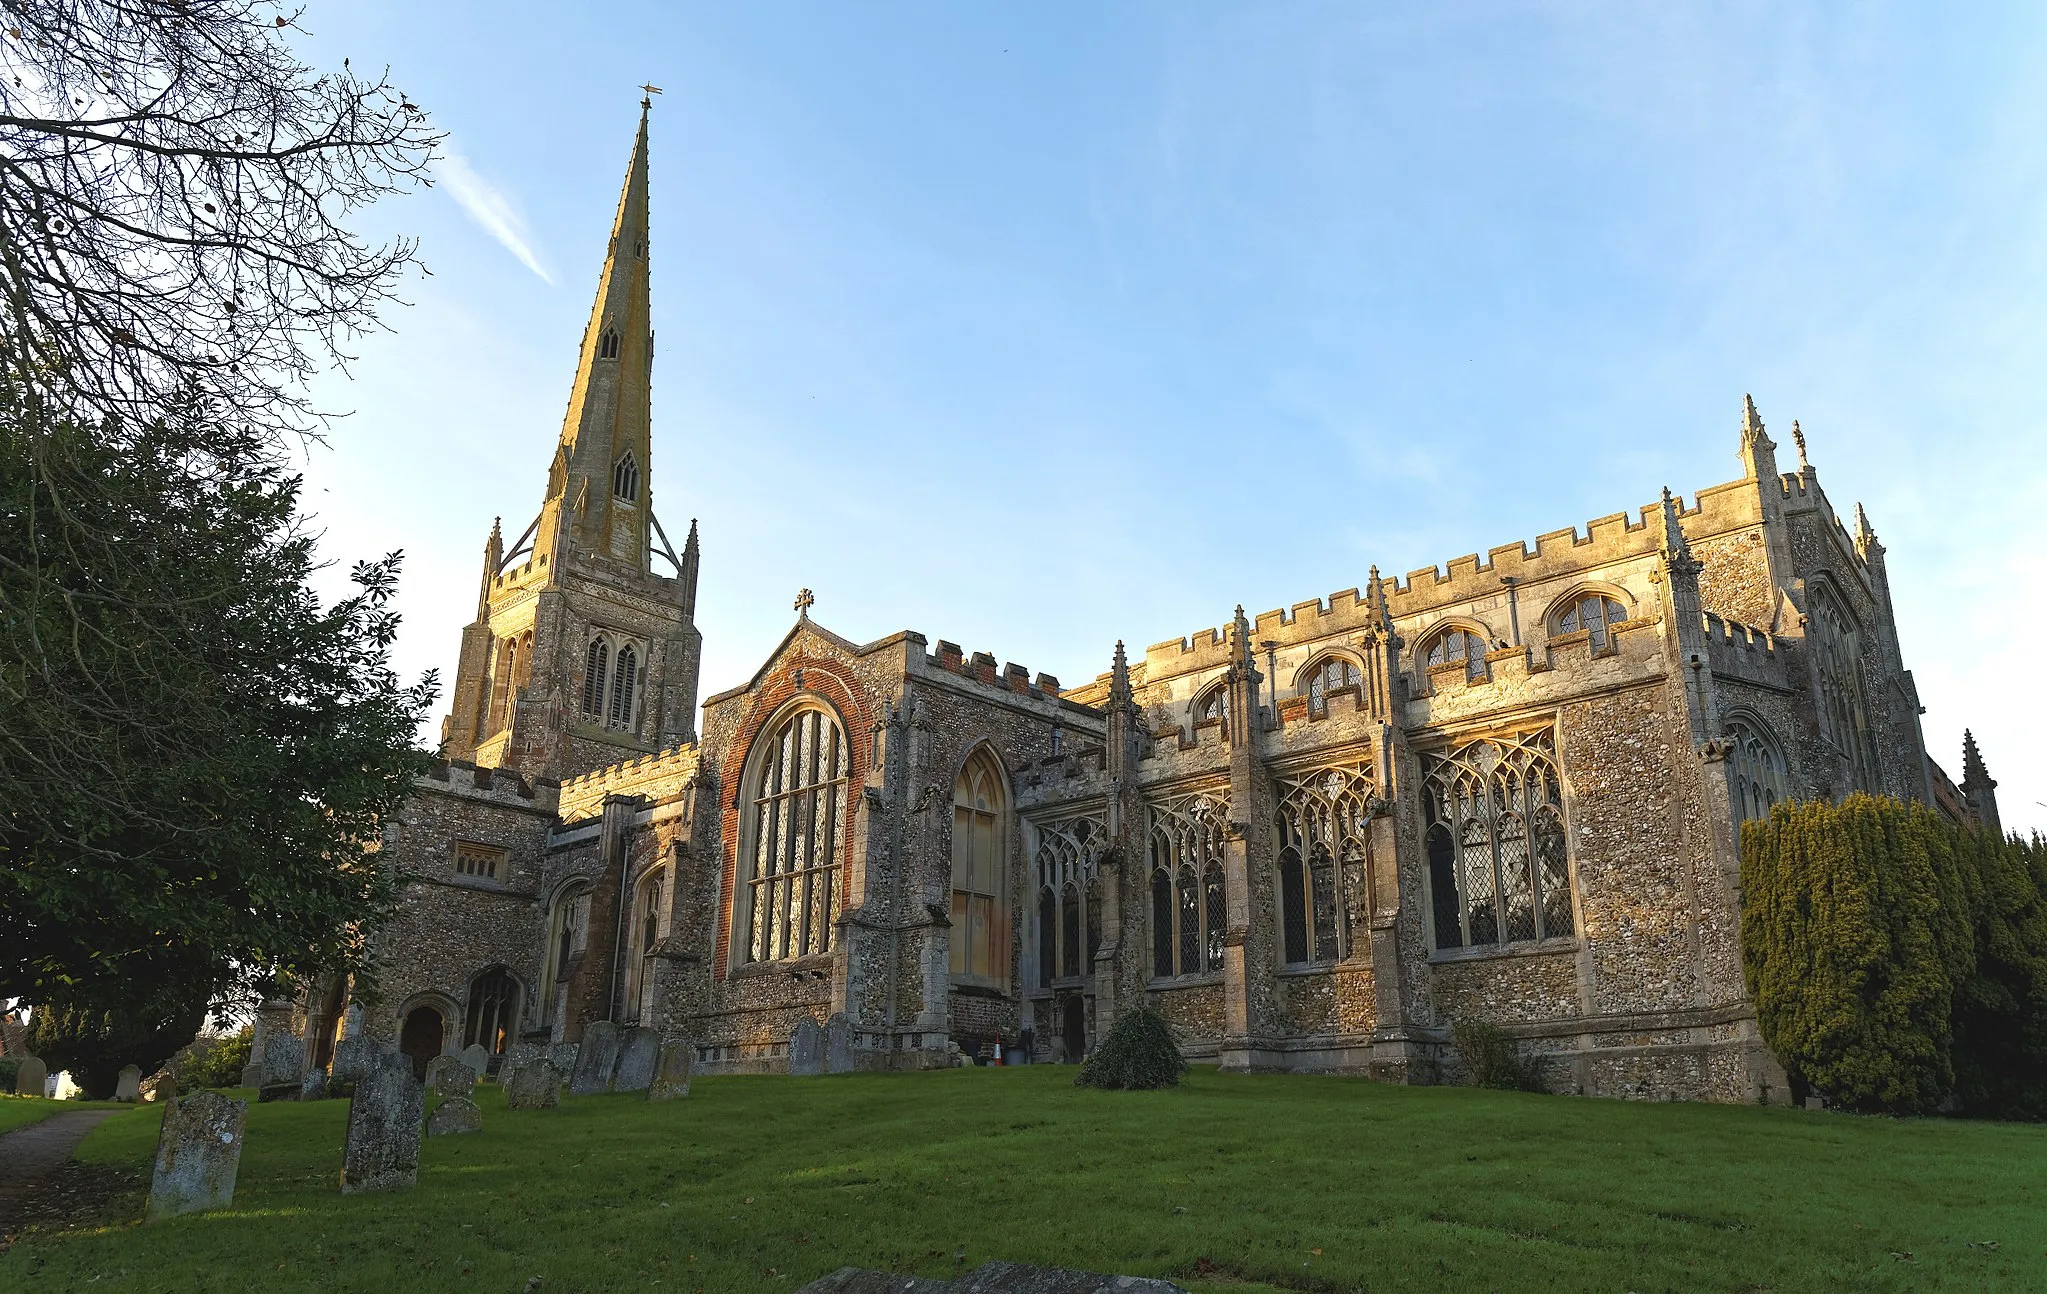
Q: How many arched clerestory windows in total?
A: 4